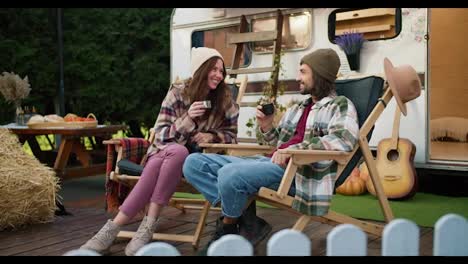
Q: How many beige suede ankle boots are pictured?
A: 2